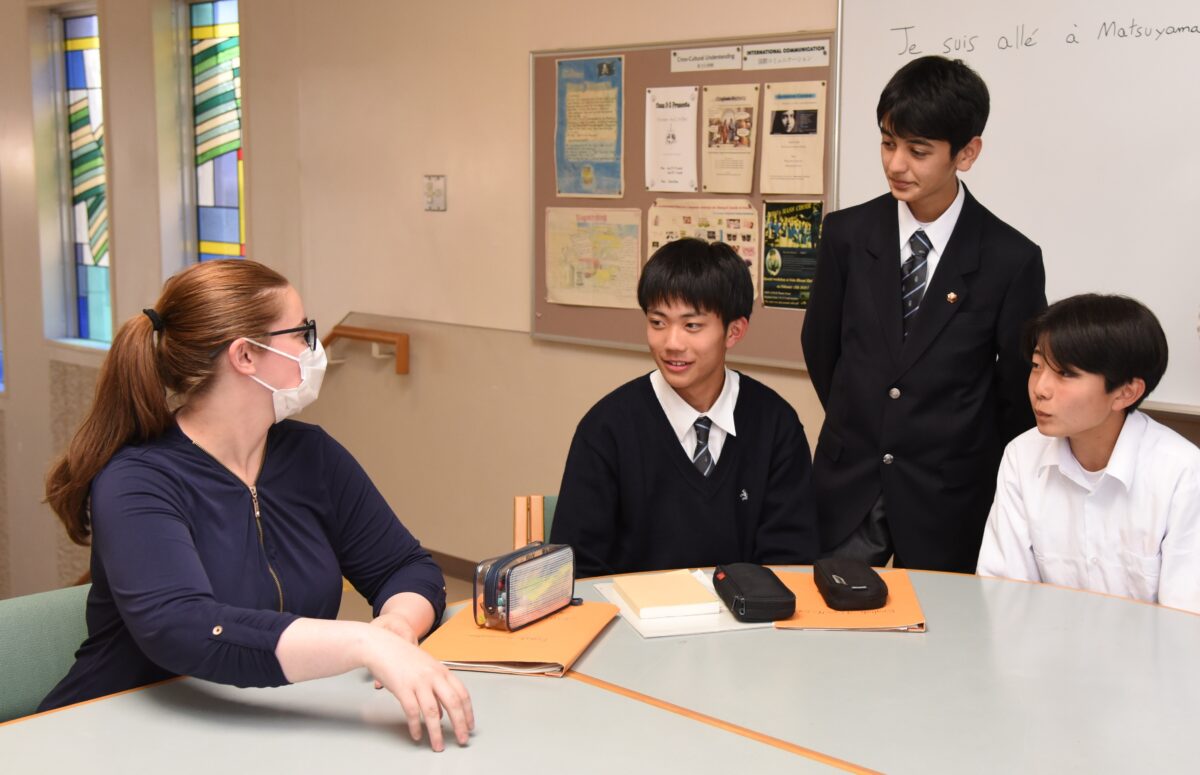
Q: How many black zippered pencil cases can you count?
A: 2